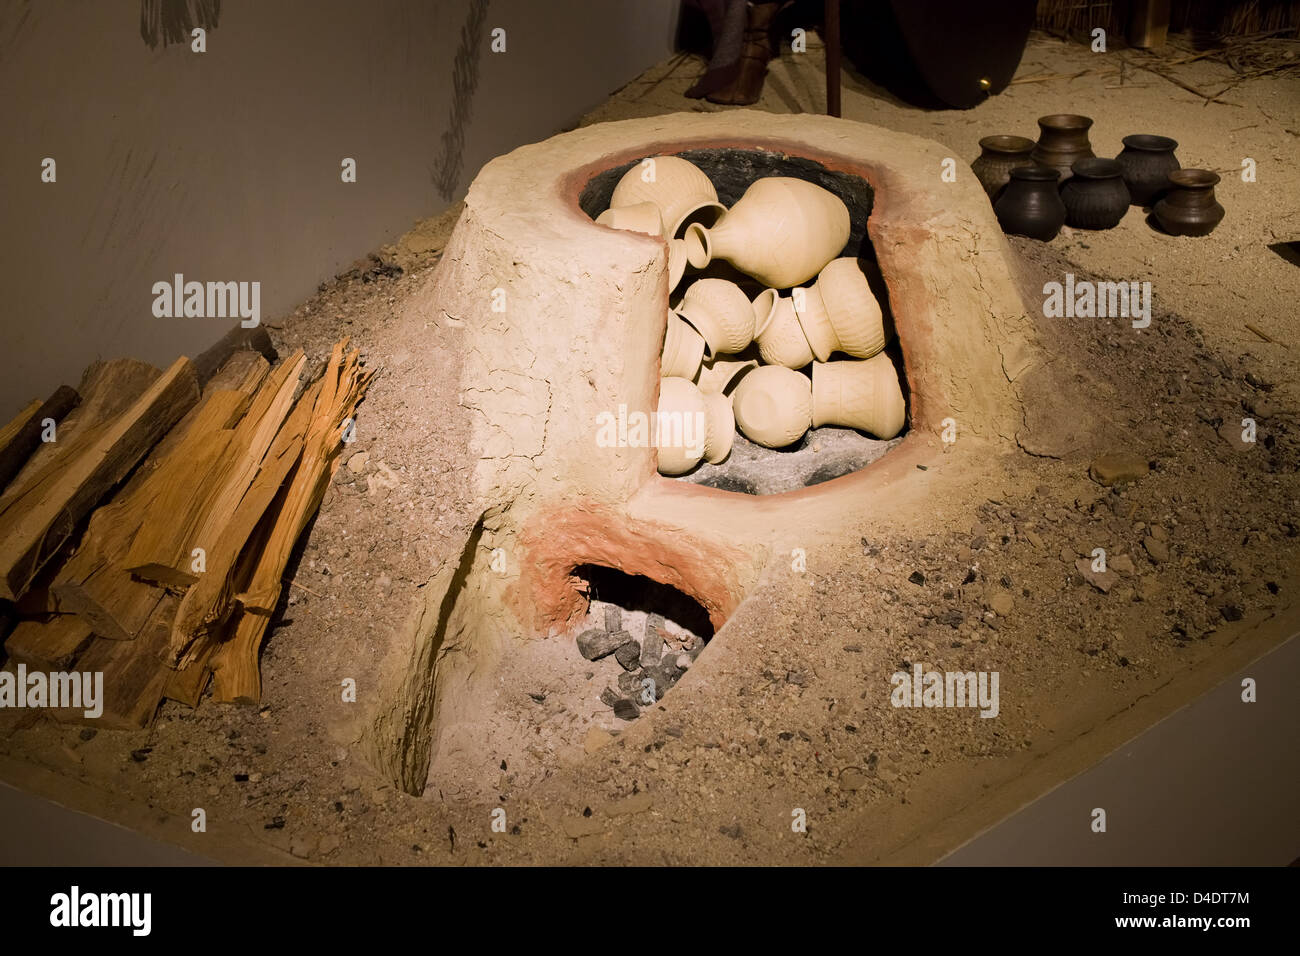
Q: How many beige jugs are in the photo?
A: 12